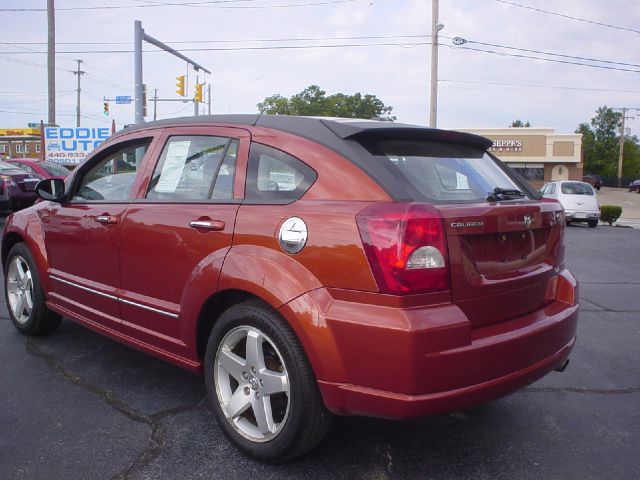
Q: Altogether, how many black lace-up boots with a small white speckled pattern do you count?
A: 0